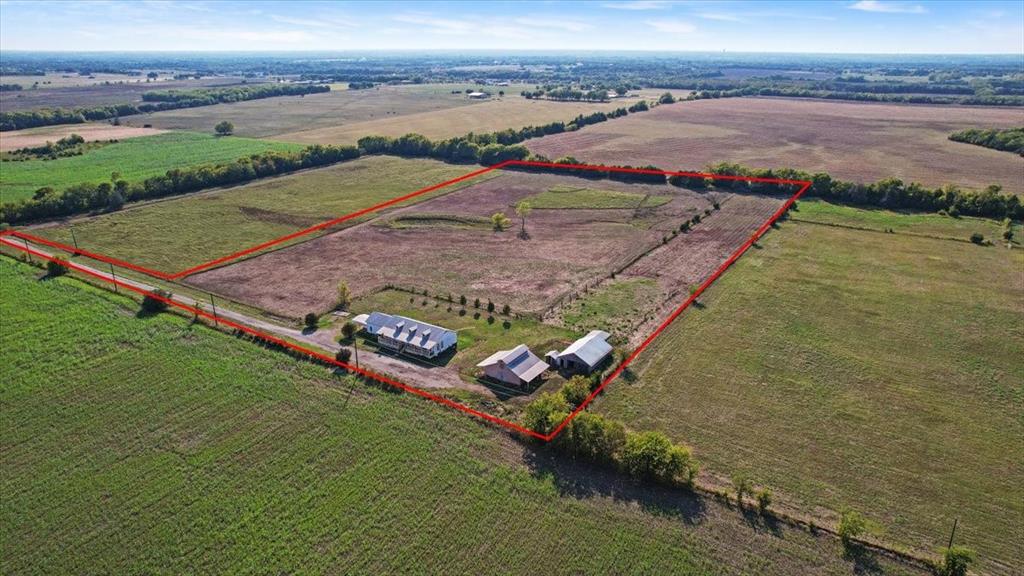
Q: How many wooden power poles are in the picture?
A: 6